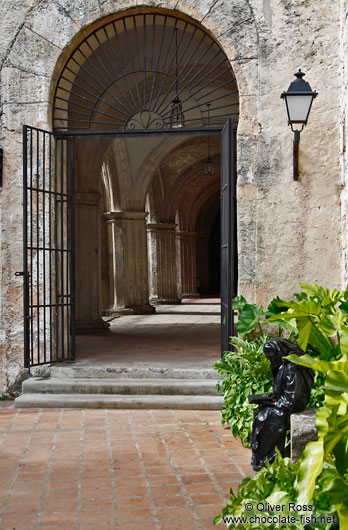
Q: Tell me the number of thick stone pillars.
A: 4